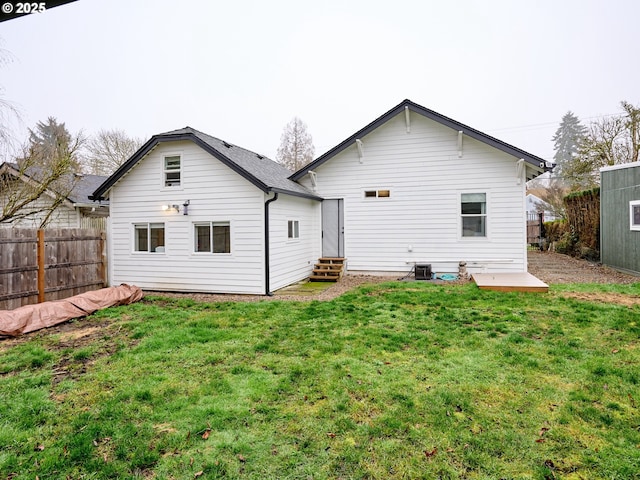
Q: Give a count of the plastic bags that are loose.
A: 0